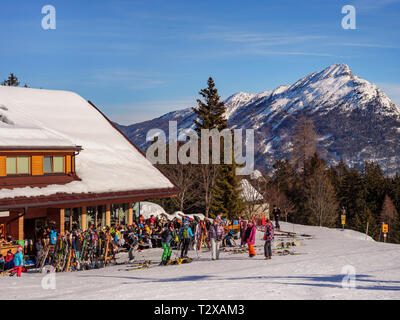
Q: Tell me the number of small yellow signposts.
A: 2